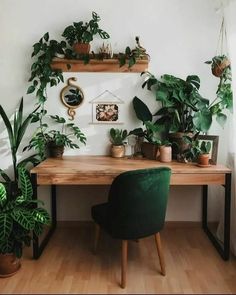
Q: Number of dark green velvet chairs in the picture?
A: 1